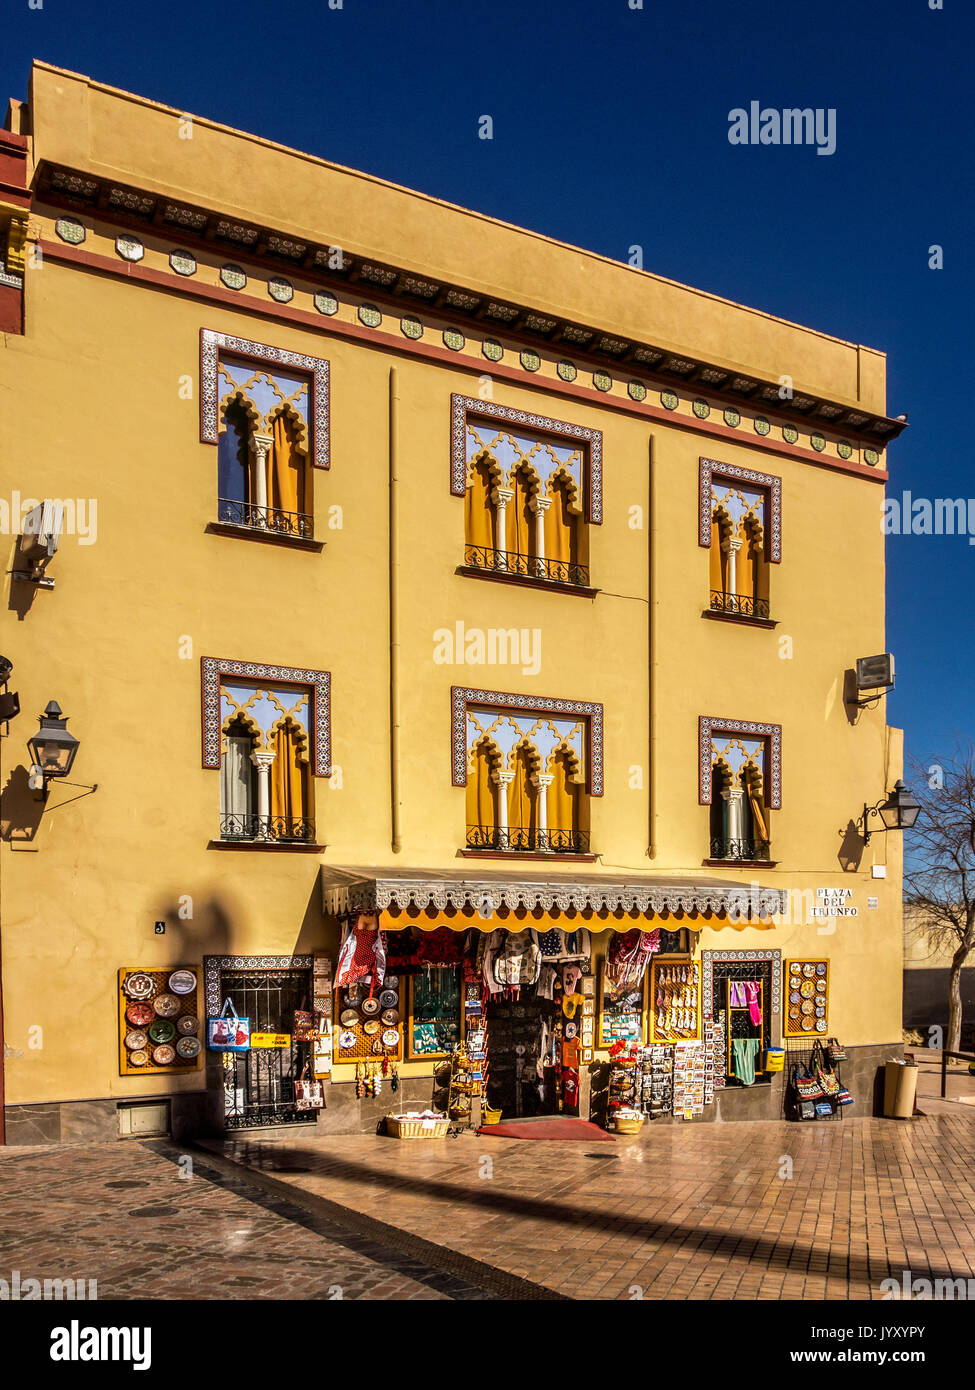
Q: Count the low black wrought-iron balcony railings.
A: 6